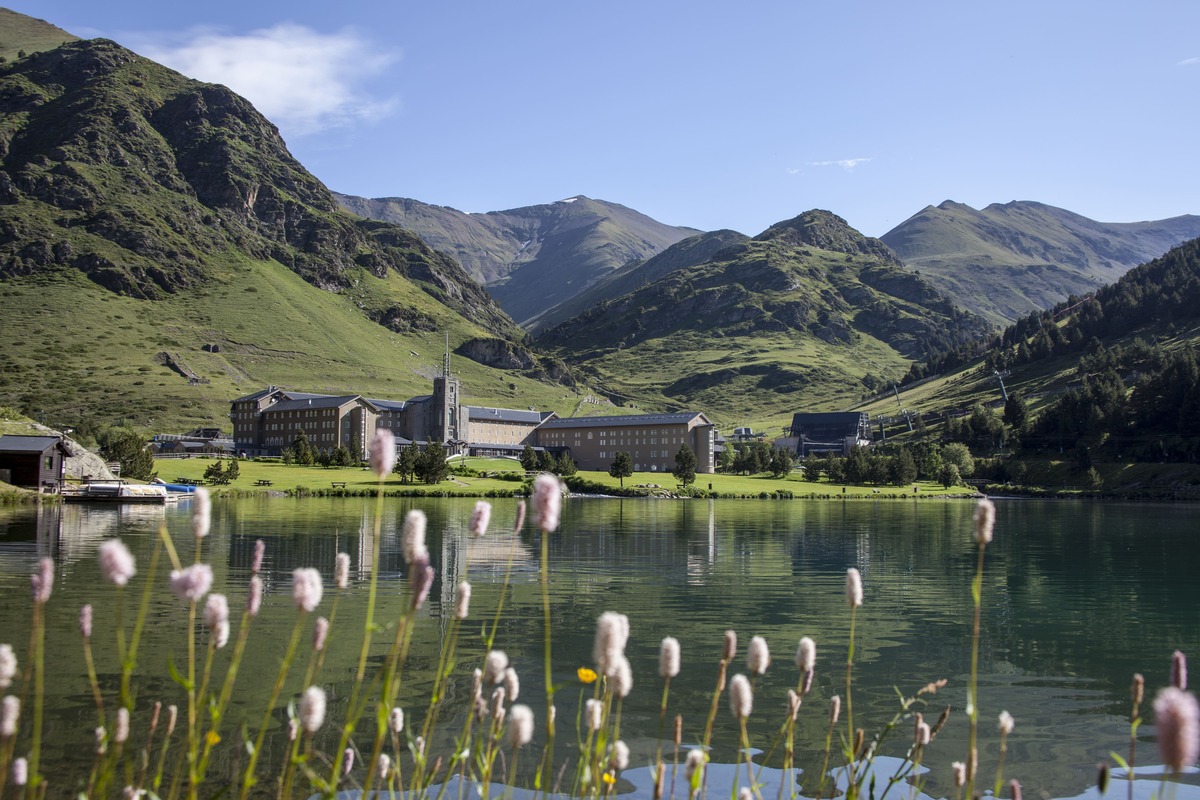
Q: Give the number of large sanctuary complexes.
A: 1